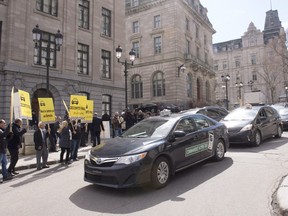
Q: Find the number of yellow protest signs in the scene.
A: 4